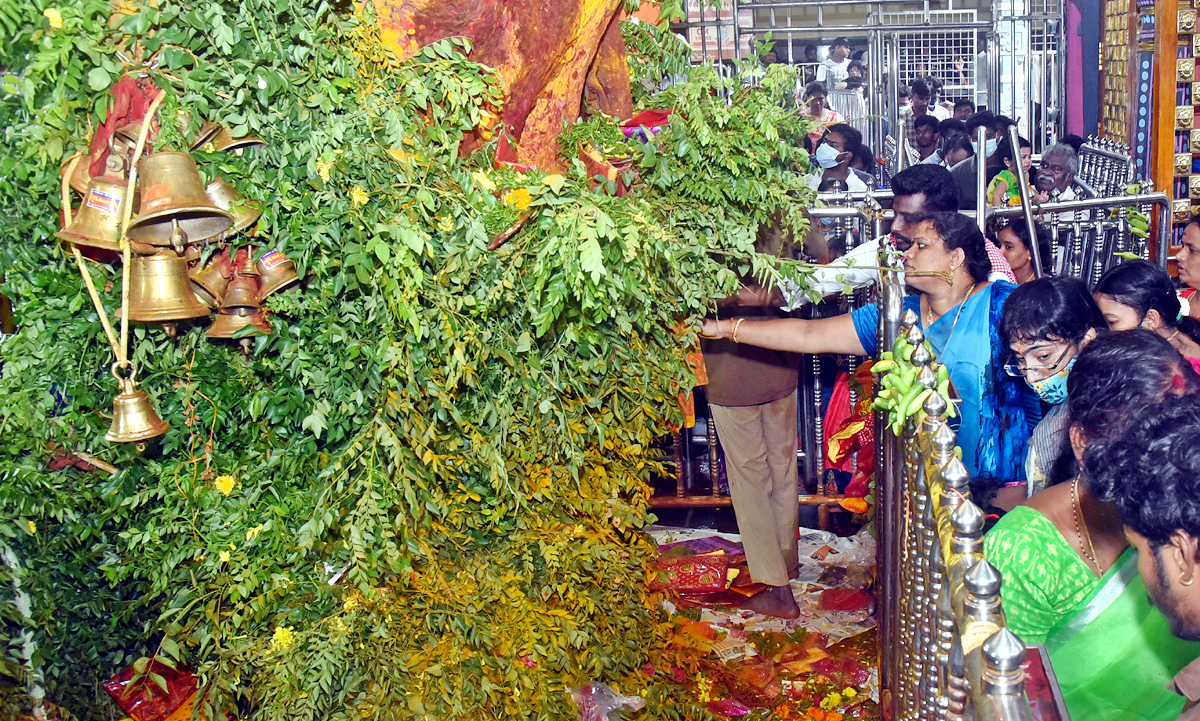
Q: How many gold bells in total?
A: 14